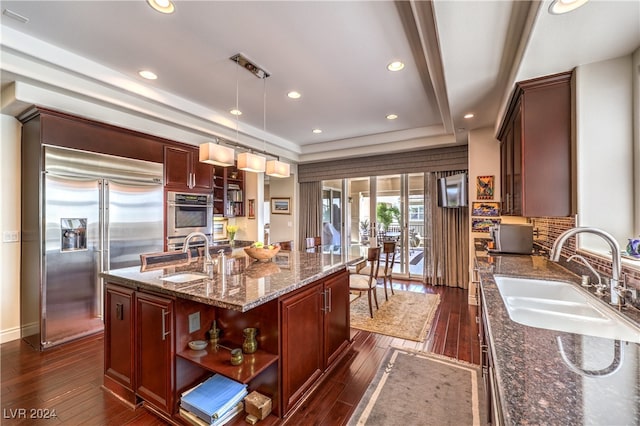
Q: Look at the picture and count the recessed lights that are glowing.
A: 9